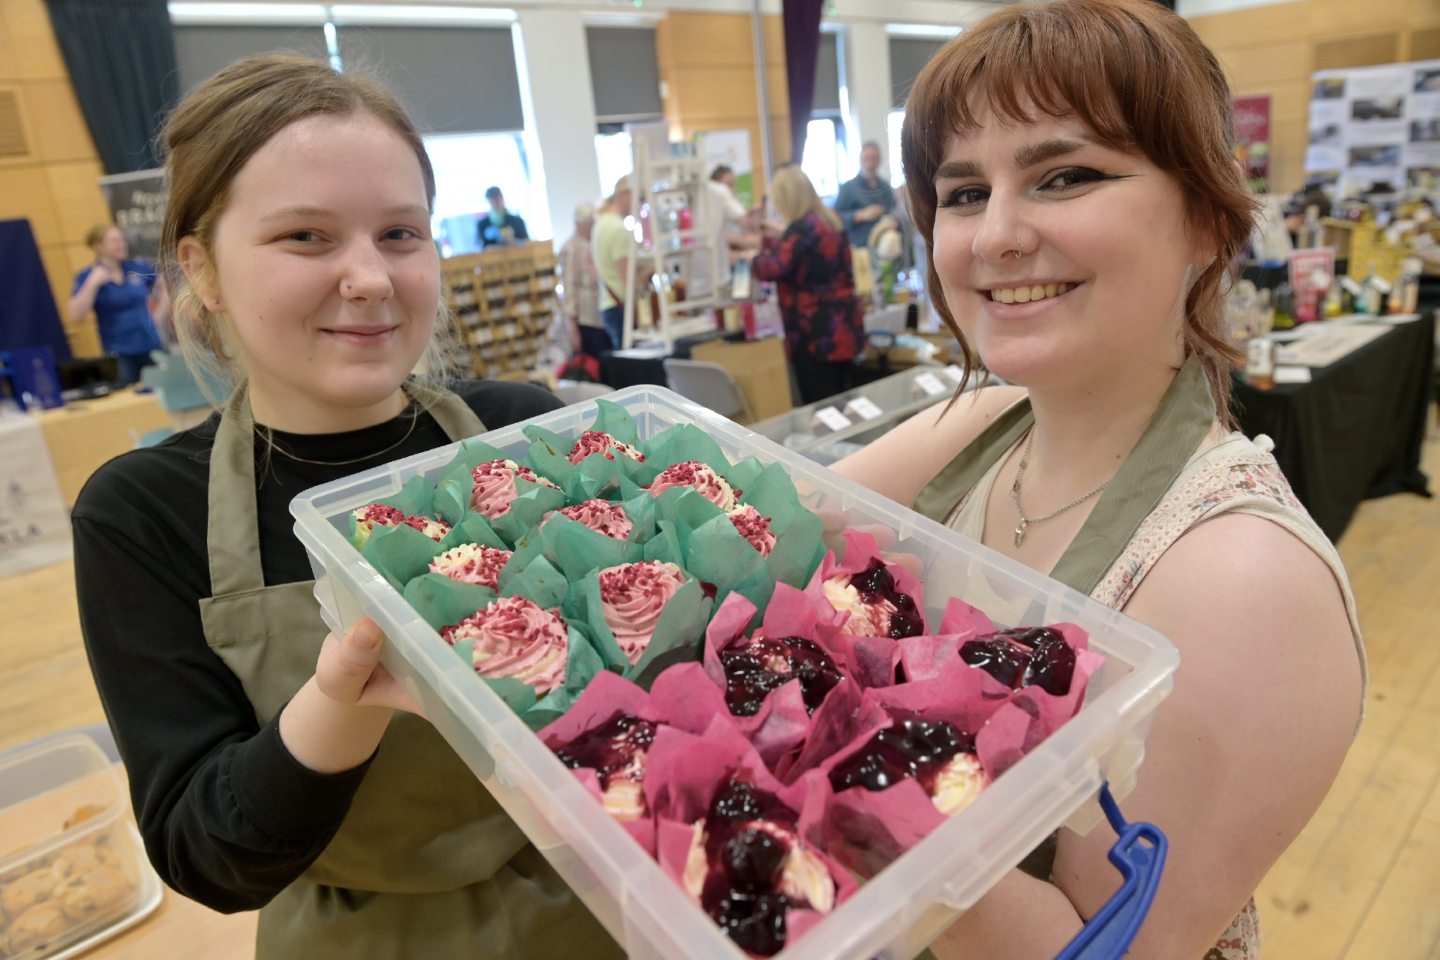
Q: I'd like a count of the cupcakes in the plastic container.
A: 15